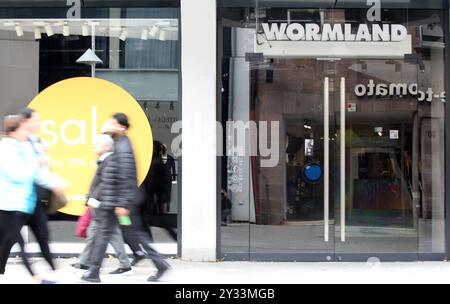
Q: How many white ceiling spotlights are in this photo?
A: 9